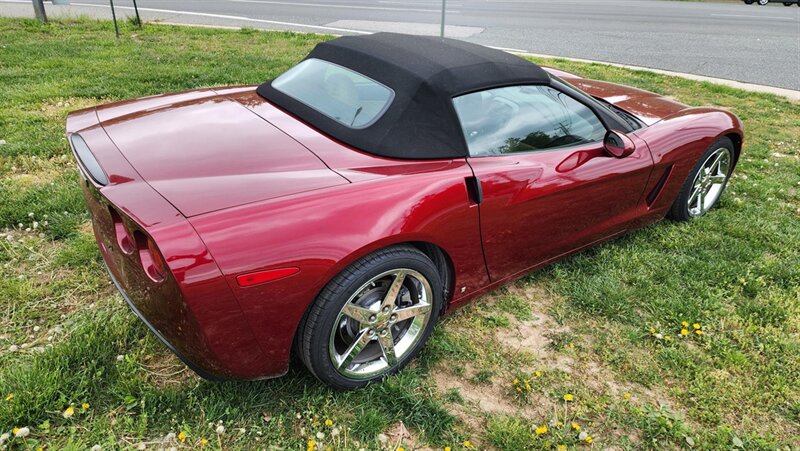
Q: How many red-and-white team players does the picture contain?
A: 0